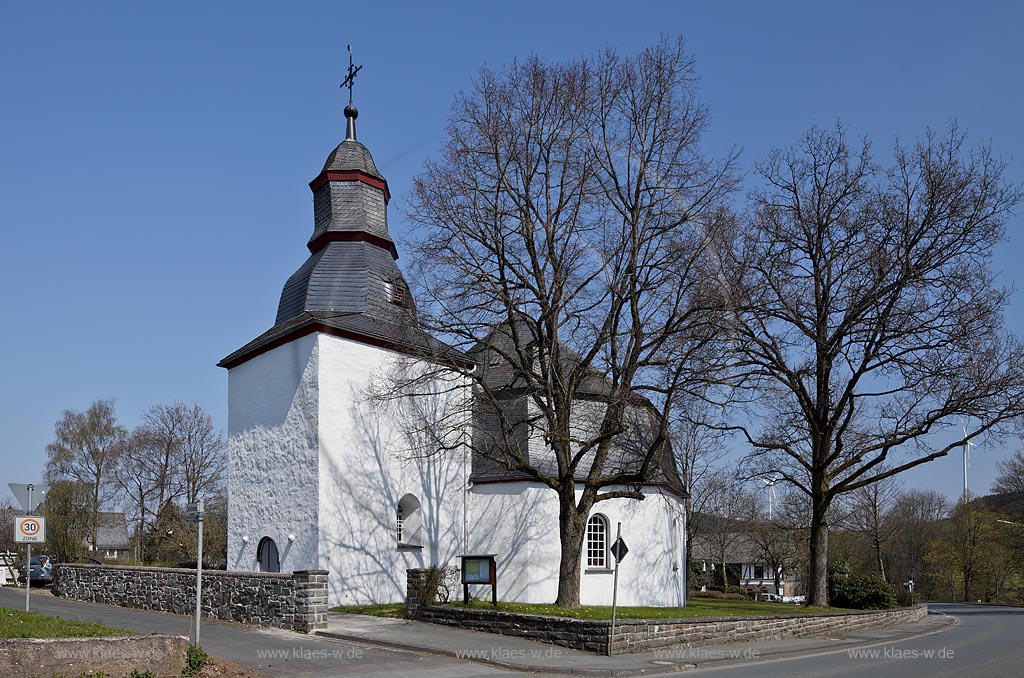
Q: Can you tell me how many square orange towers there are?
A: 0